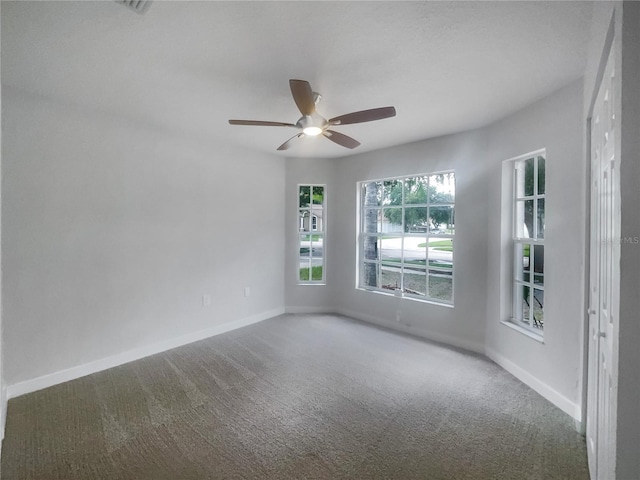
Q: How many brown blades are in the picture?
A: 5